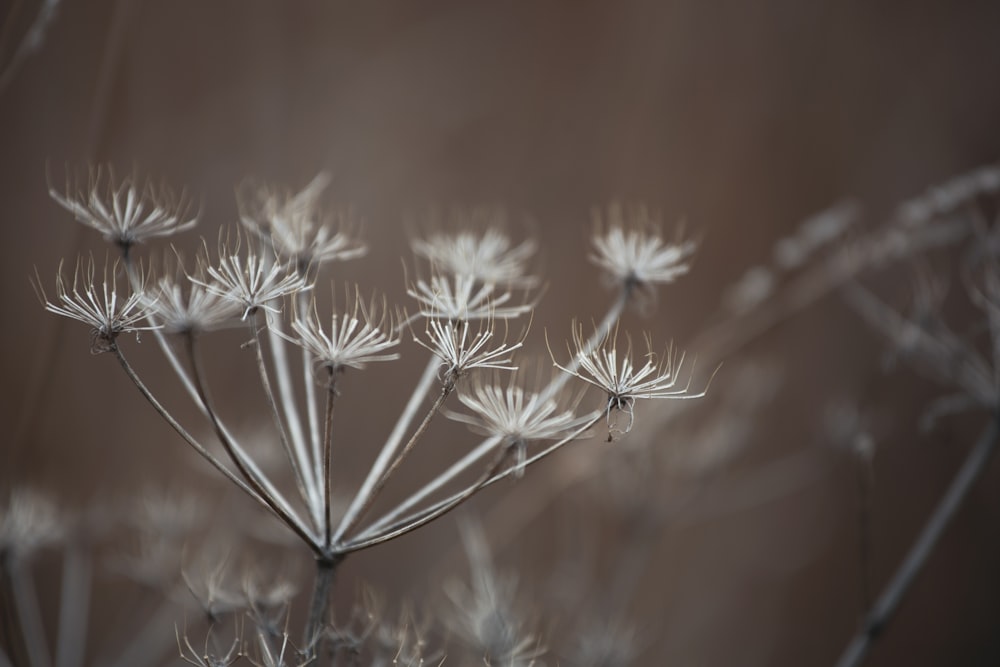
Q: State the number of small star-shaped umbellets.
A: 12